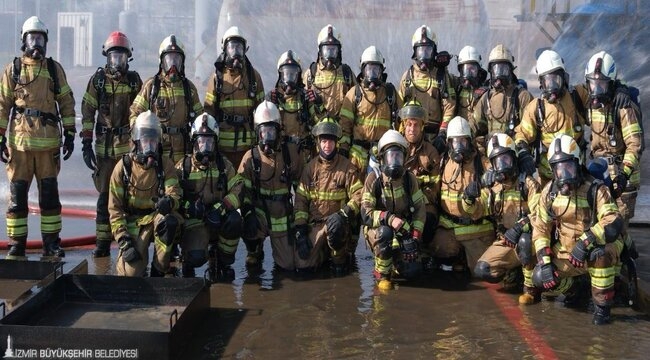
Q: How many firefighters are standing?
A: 12